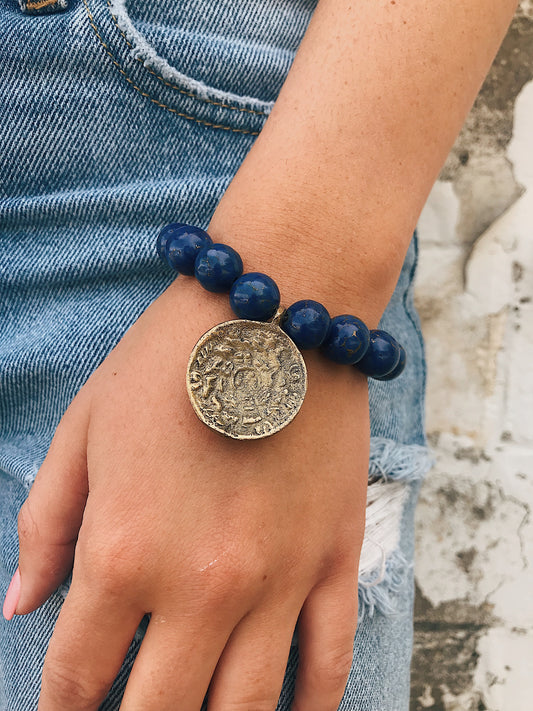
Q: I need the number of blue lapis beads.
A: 8